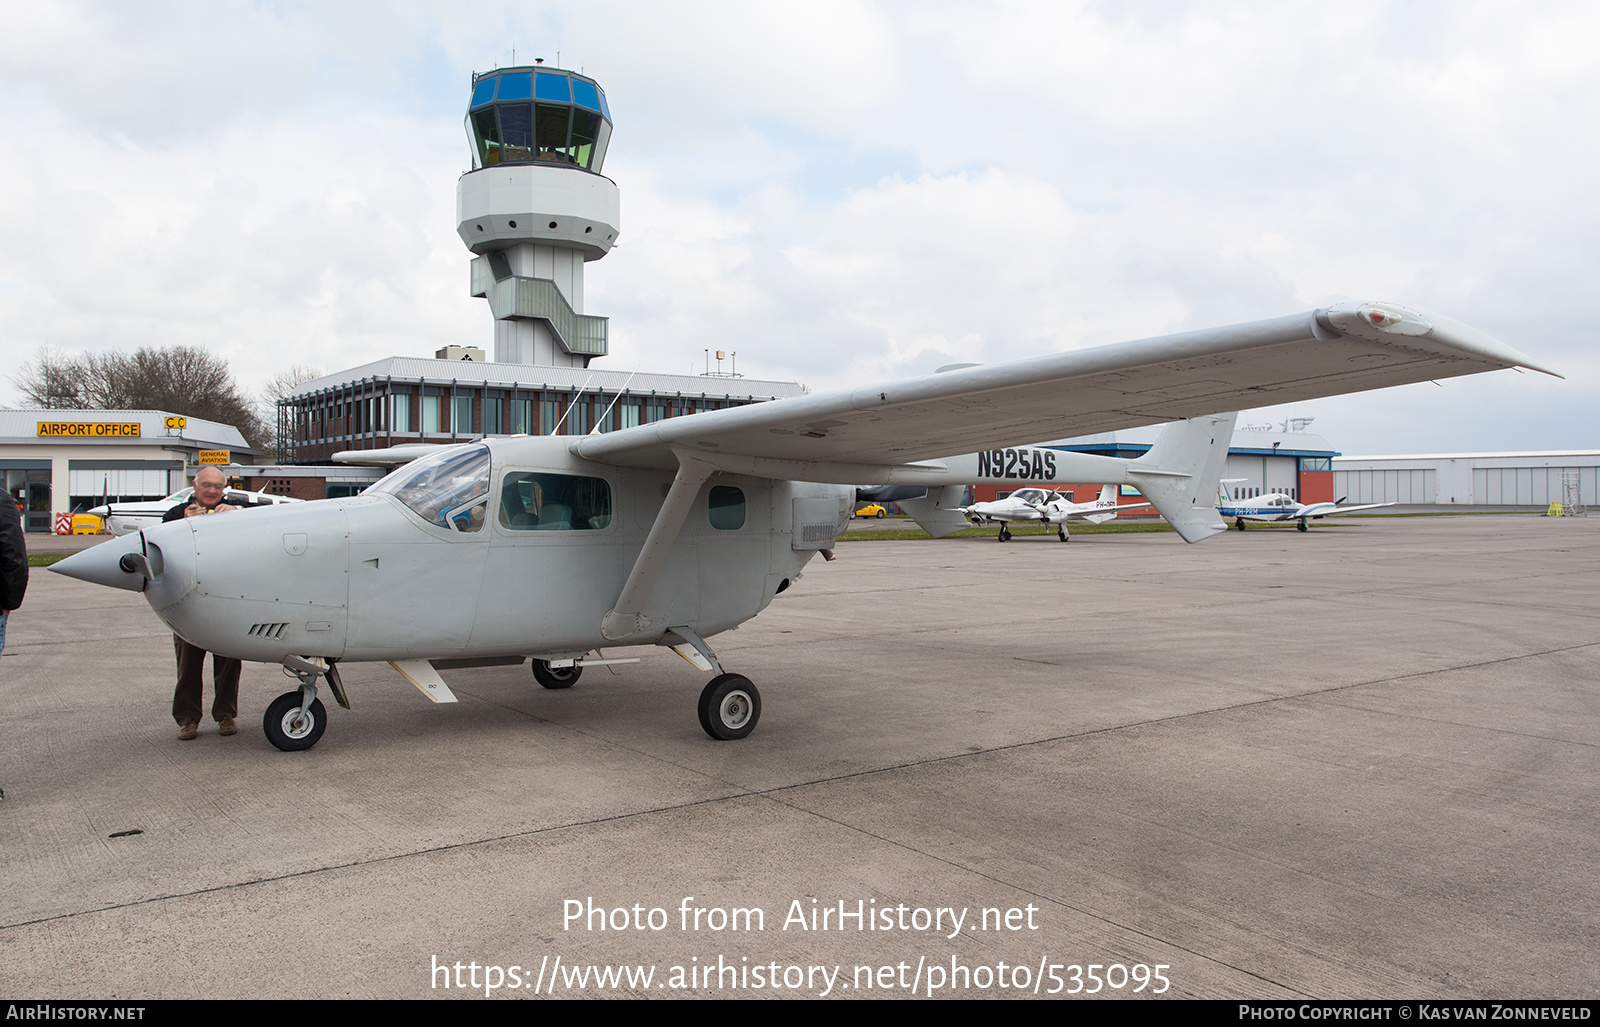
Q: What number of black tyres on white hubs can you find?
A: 3